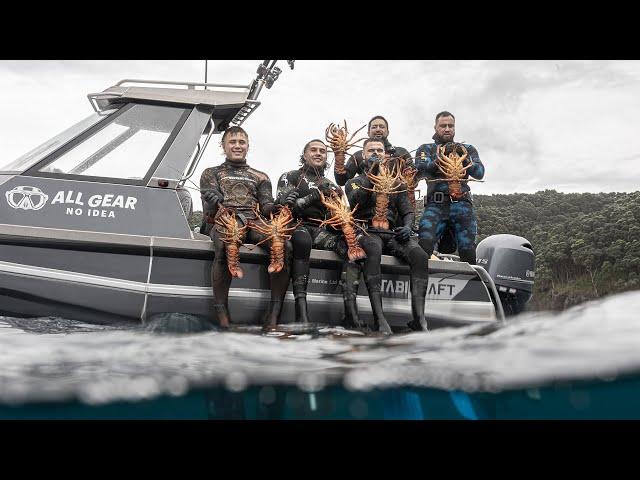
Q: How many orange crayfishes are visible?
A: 7